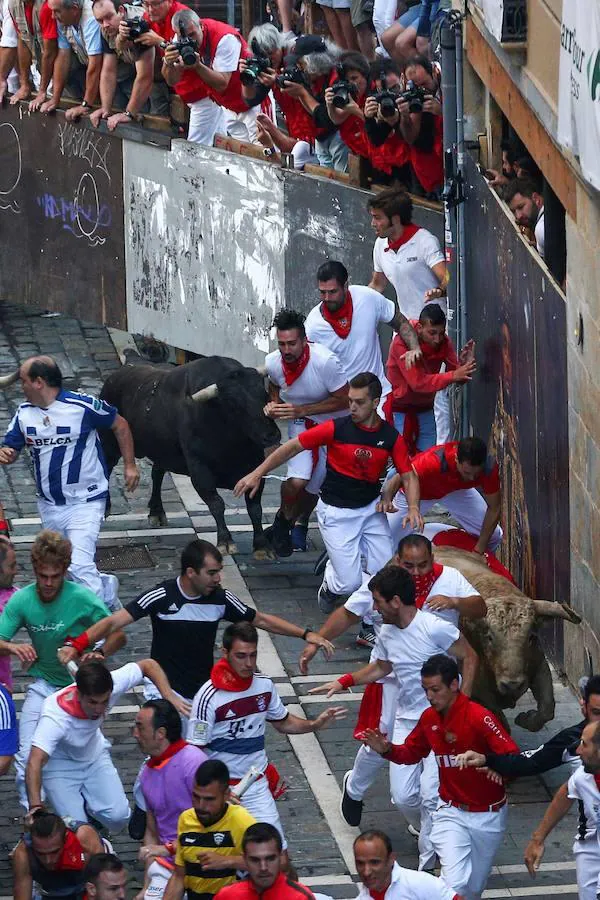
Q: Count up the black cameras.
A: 7